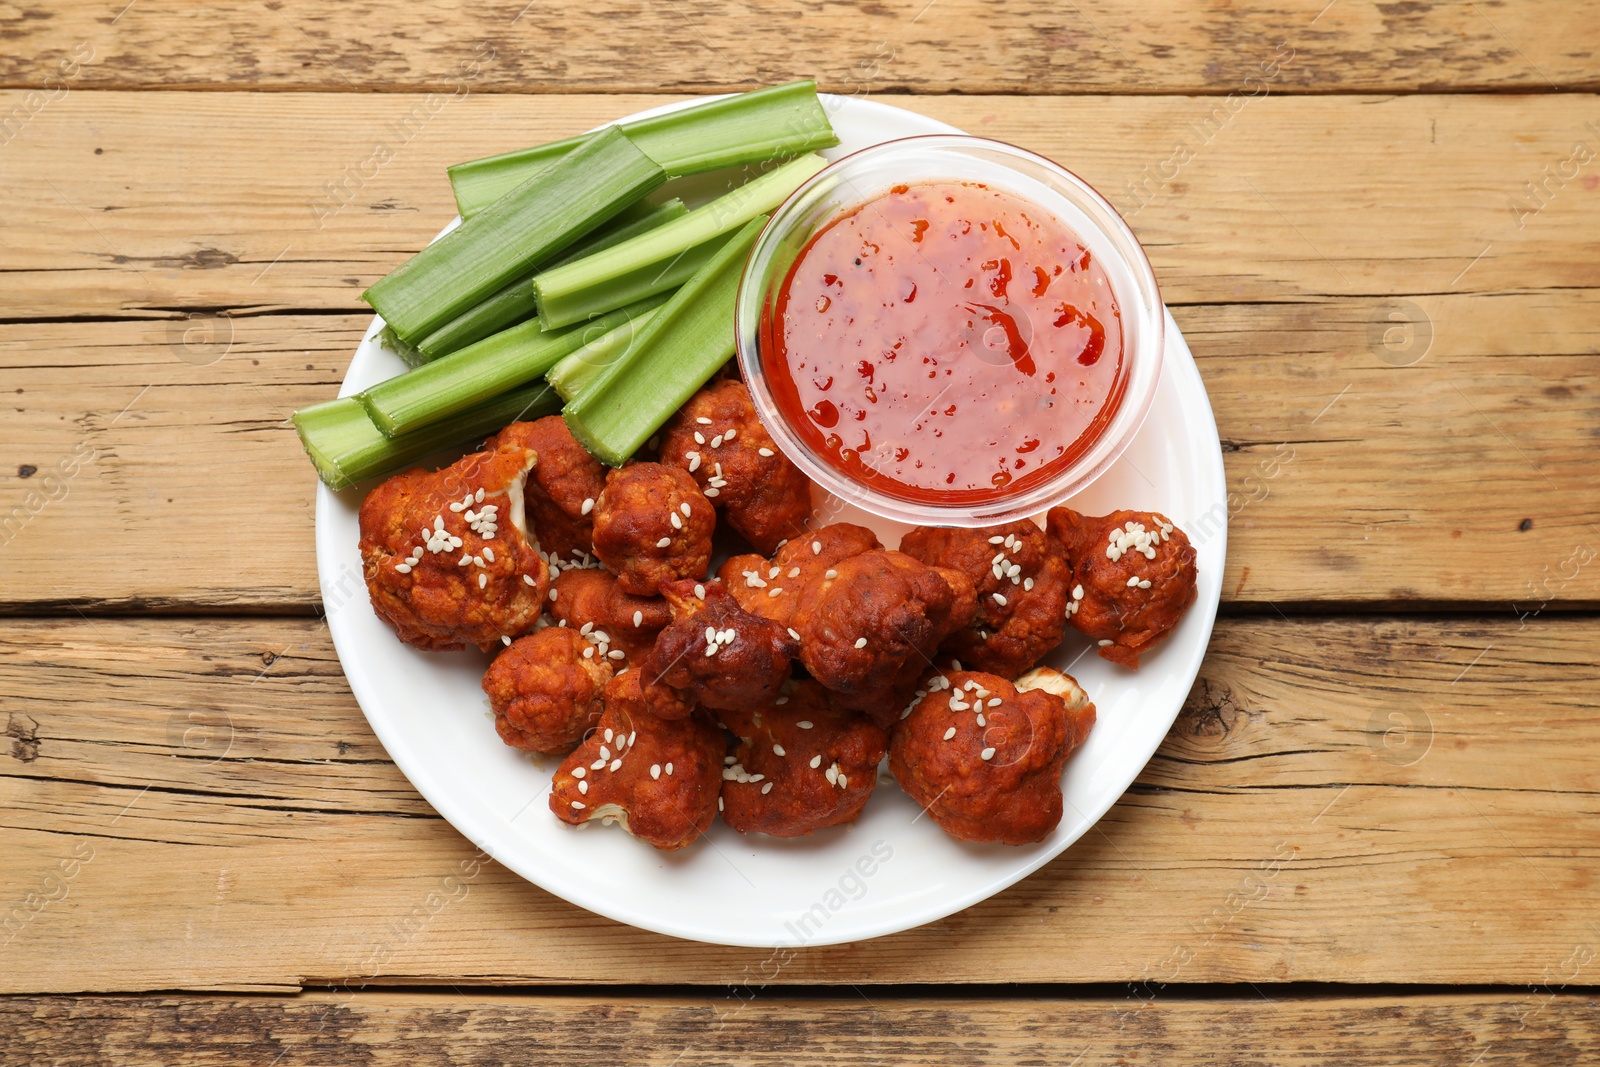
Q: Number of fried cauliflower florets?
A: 14